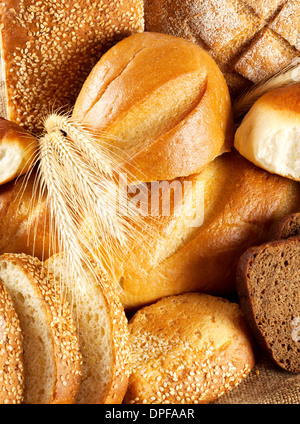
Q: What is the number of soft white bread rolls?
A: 2